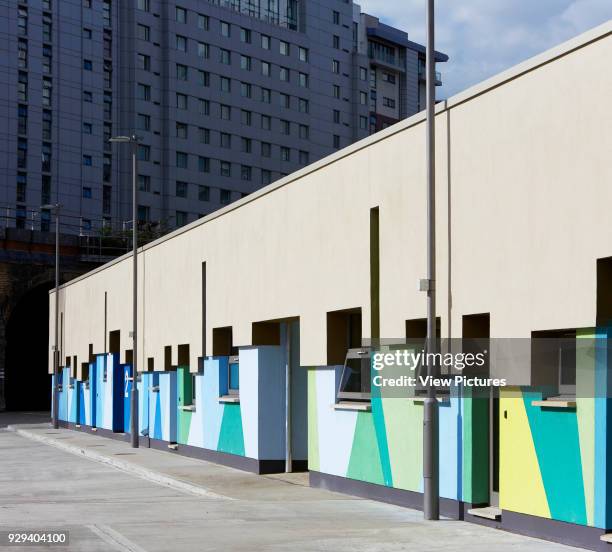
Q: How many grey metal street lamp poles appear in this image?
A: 3